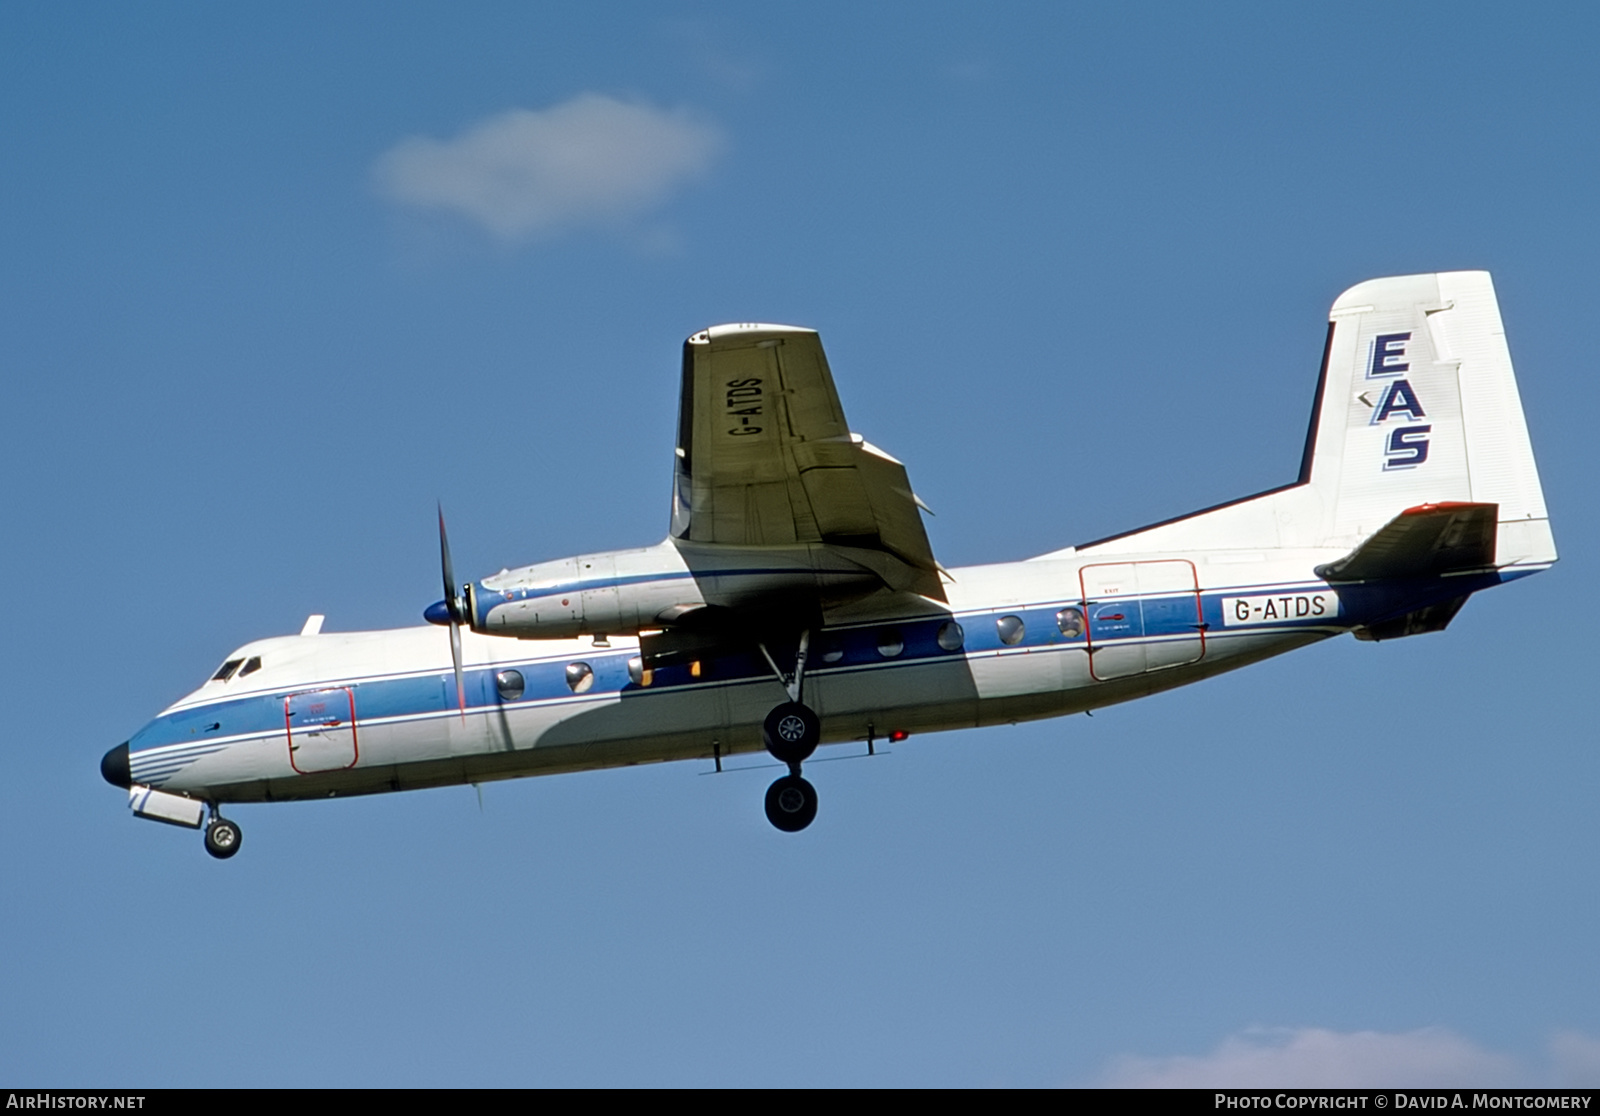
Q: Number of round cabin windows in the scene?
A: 9